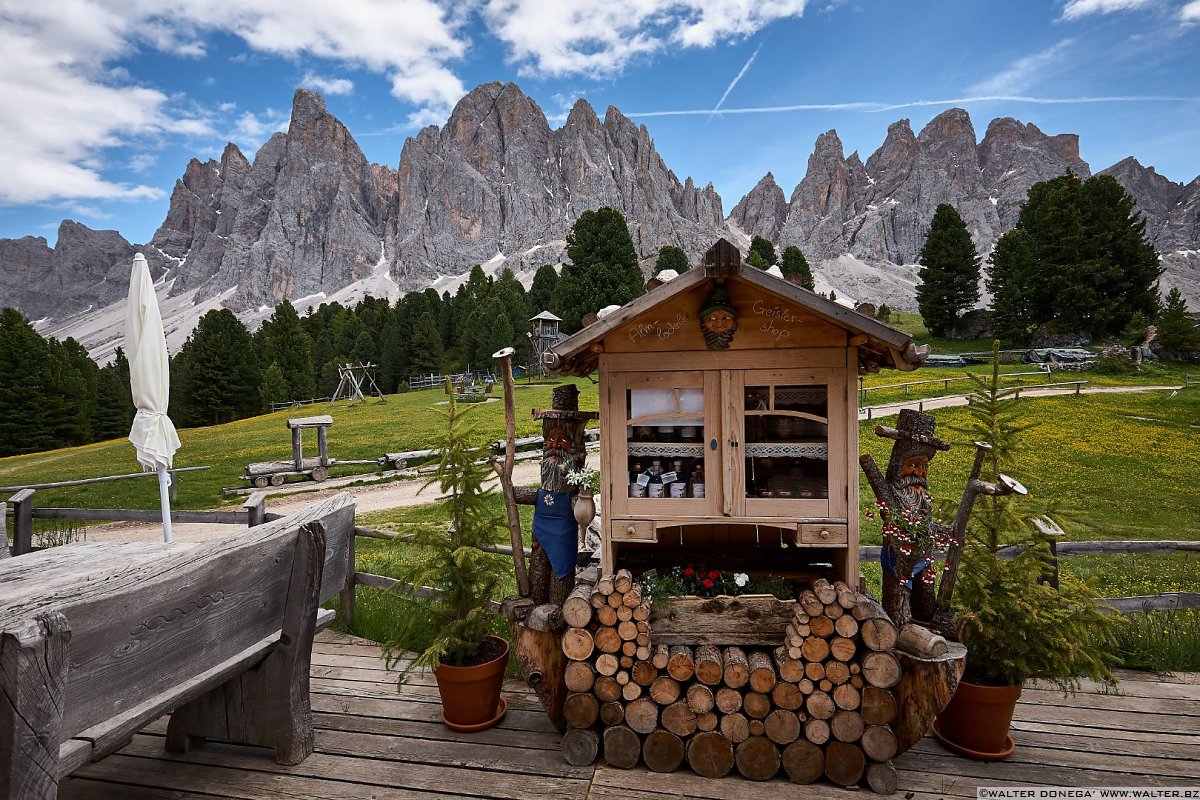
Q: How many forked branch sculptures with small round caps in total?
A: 2